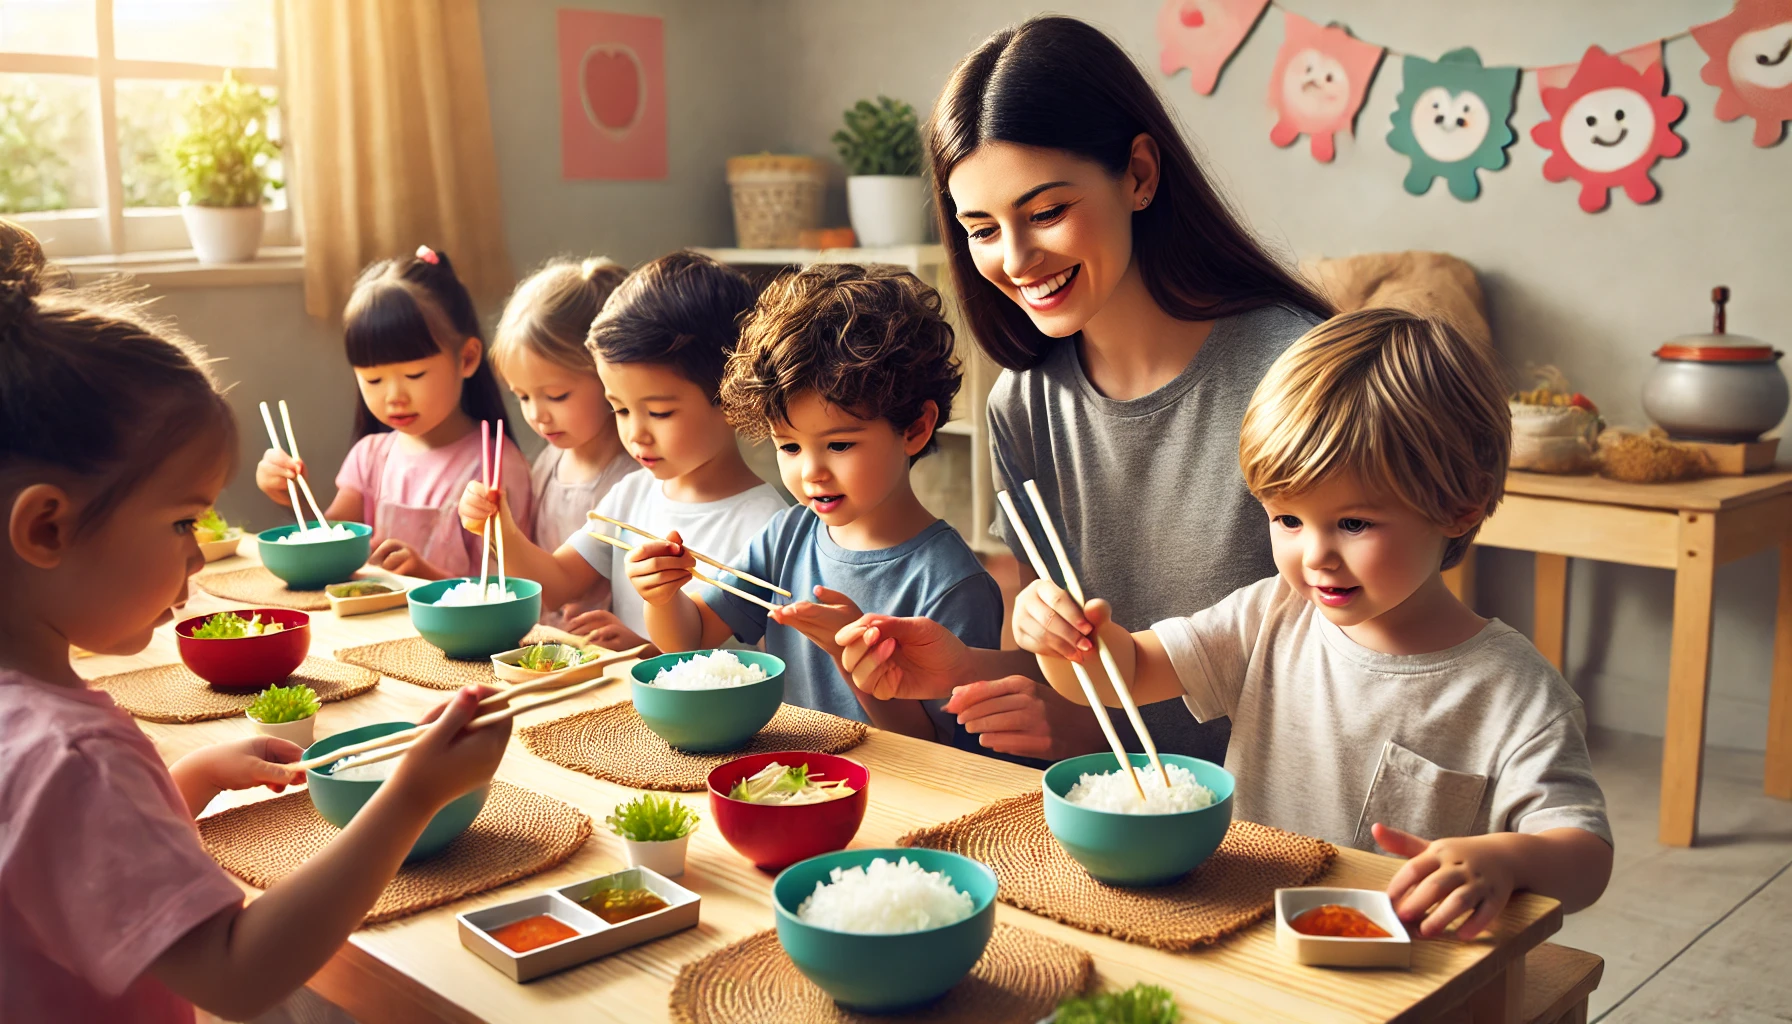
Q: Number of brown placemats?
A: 7